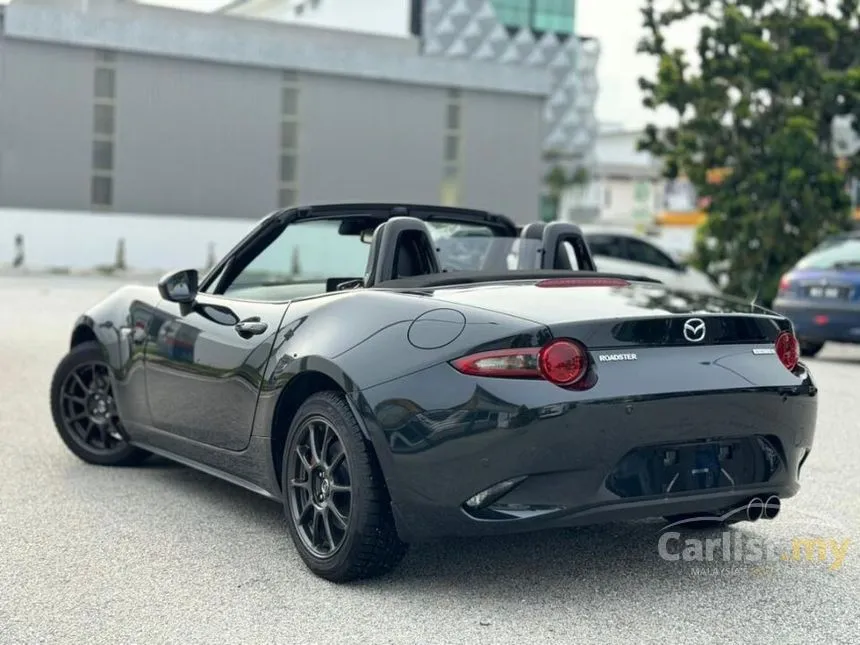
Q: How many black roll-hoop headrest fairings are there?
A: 2